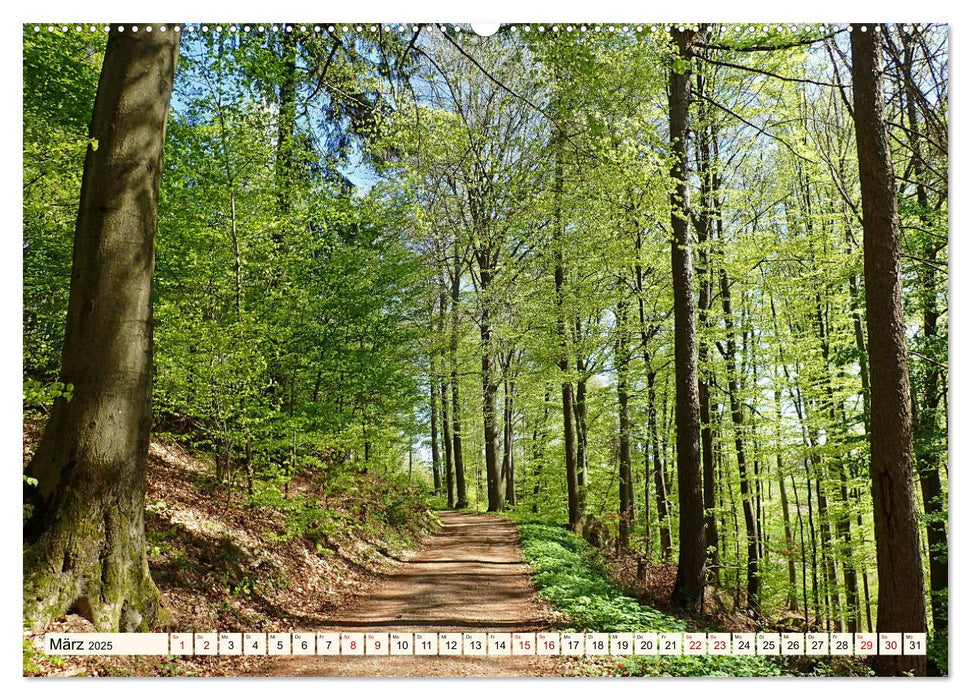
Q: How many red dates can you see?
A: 10